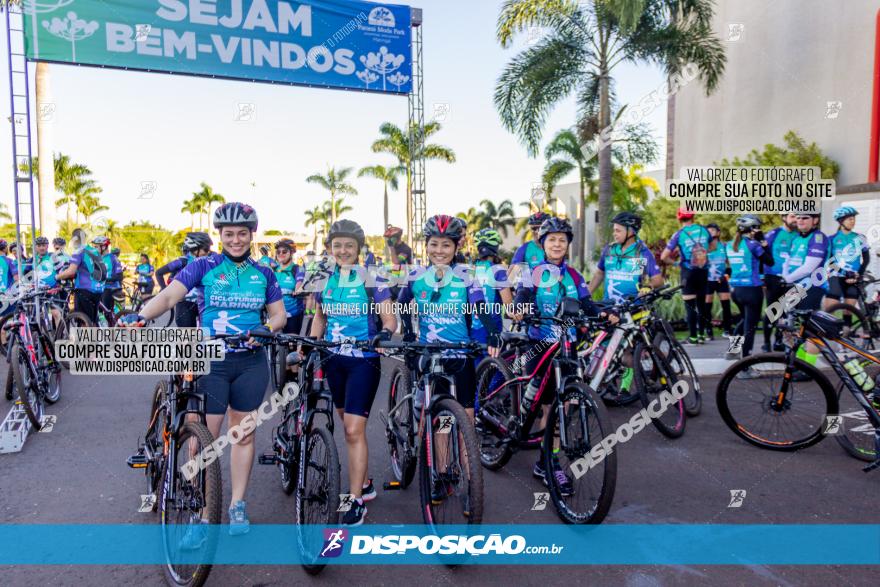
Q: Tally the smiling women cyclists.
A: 4